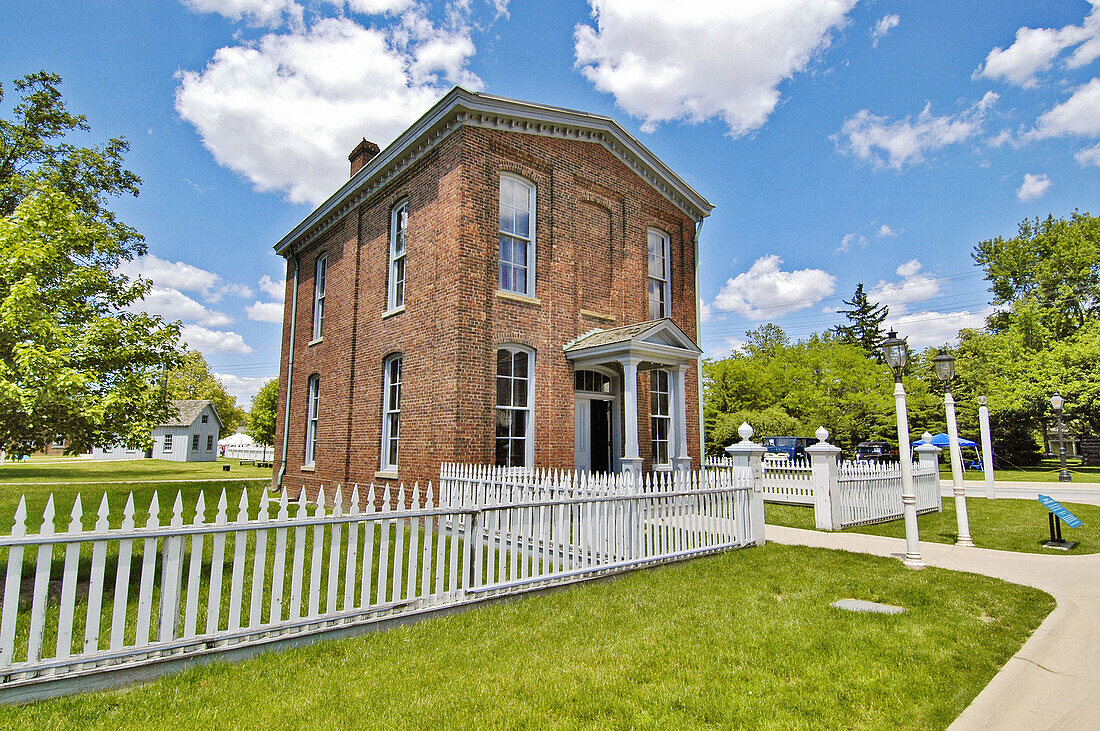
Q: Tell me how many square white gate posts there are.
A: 3